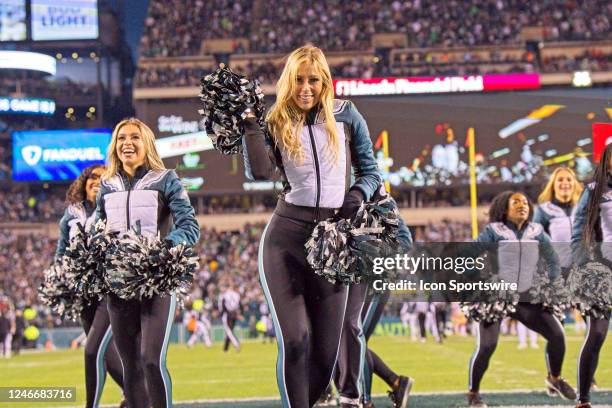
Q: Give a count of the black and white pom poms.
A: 8